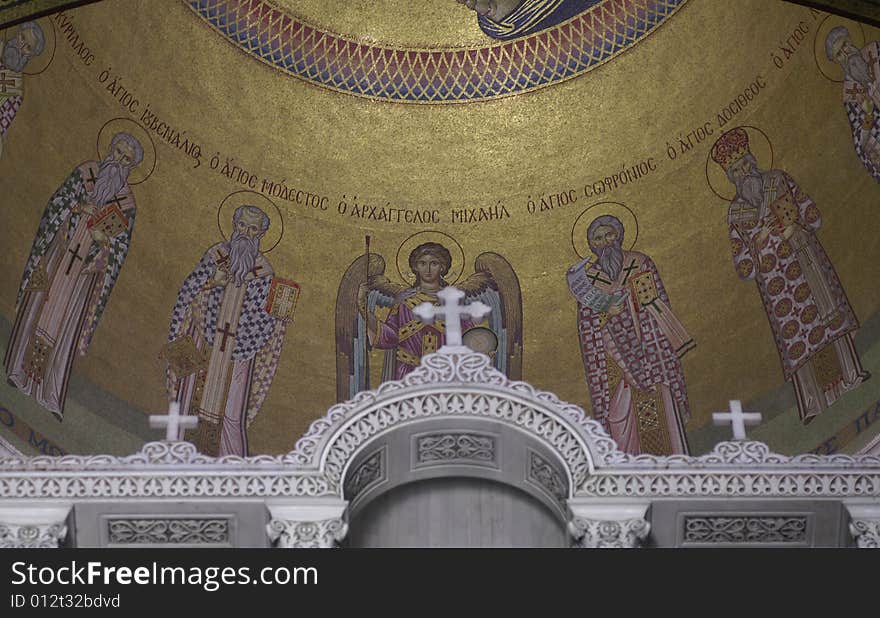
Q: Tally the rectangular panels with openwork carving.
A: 5